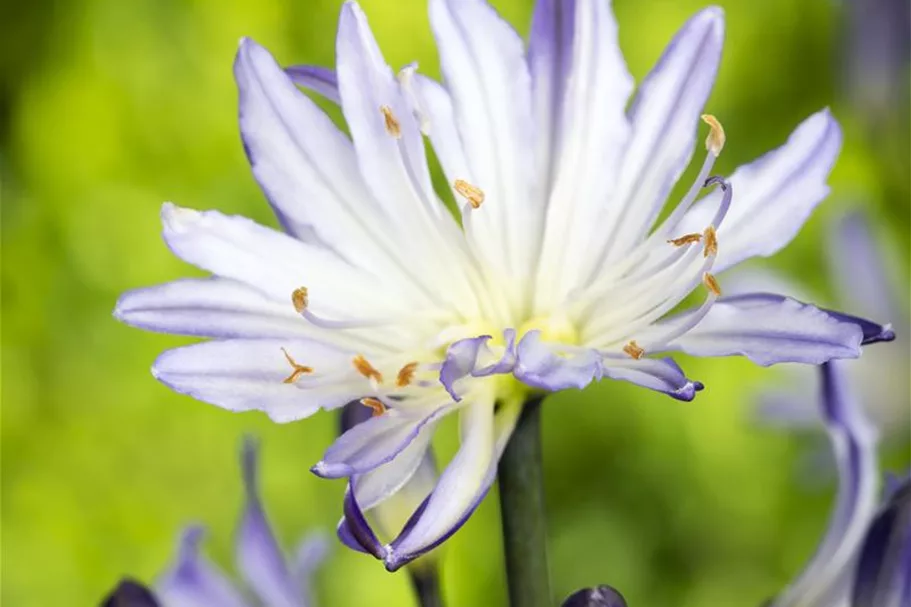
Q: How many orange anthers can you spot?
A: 12